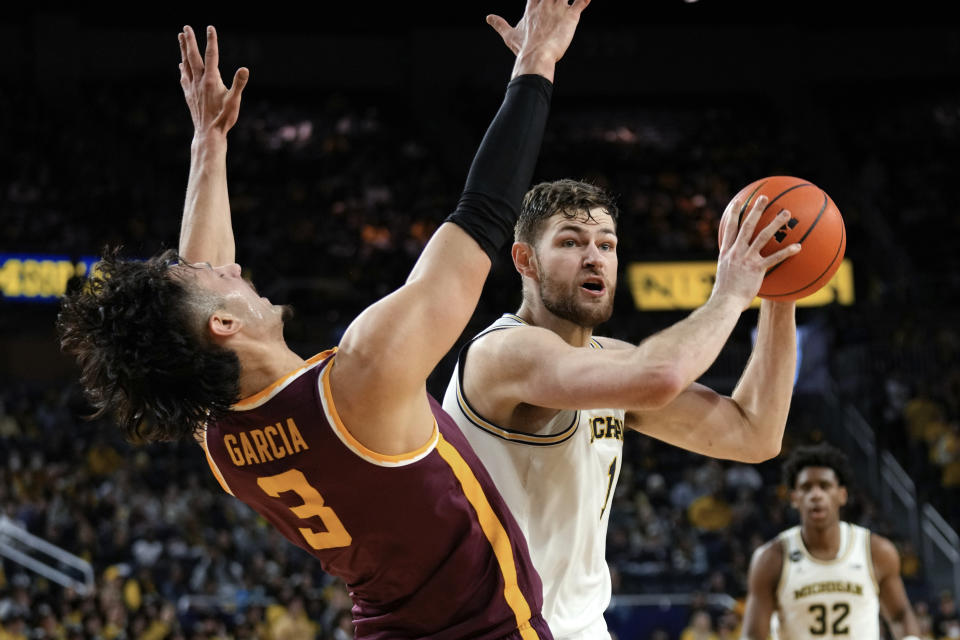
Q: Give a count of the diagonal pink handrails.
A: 0